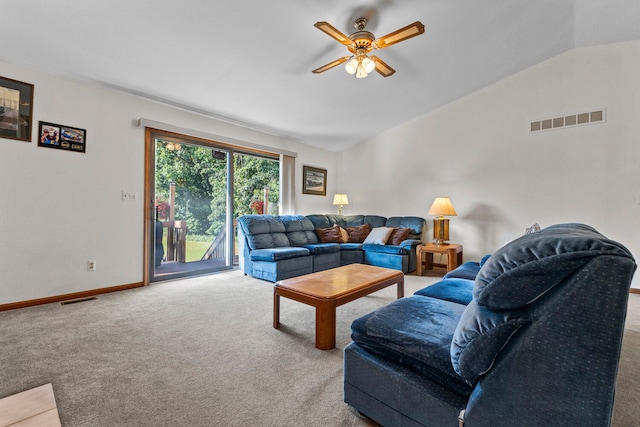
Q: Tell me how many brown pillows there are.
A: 3